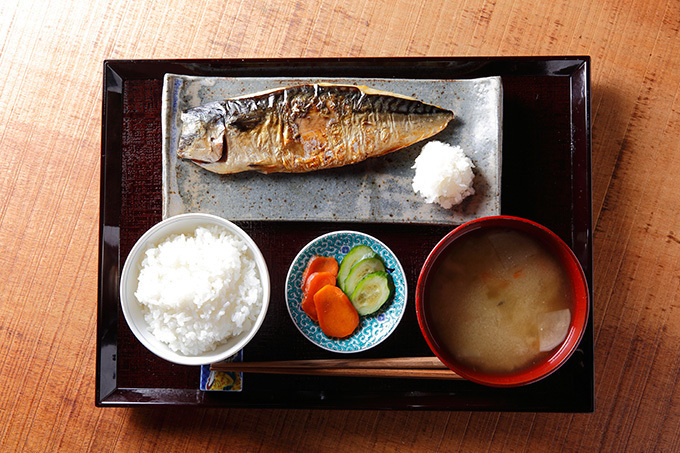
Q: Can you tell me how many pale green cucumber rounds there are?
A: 3